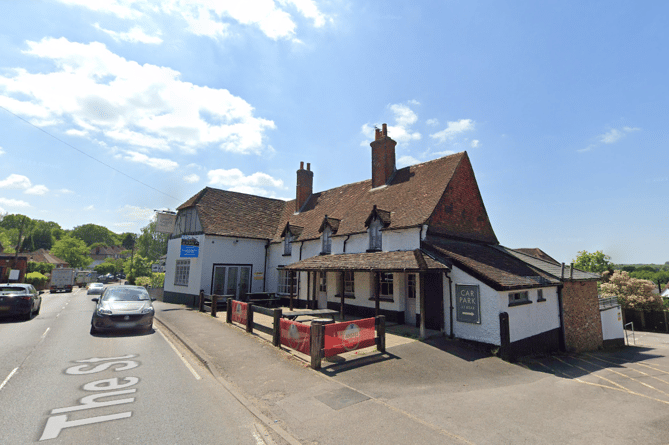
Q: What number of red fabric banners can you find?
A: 3